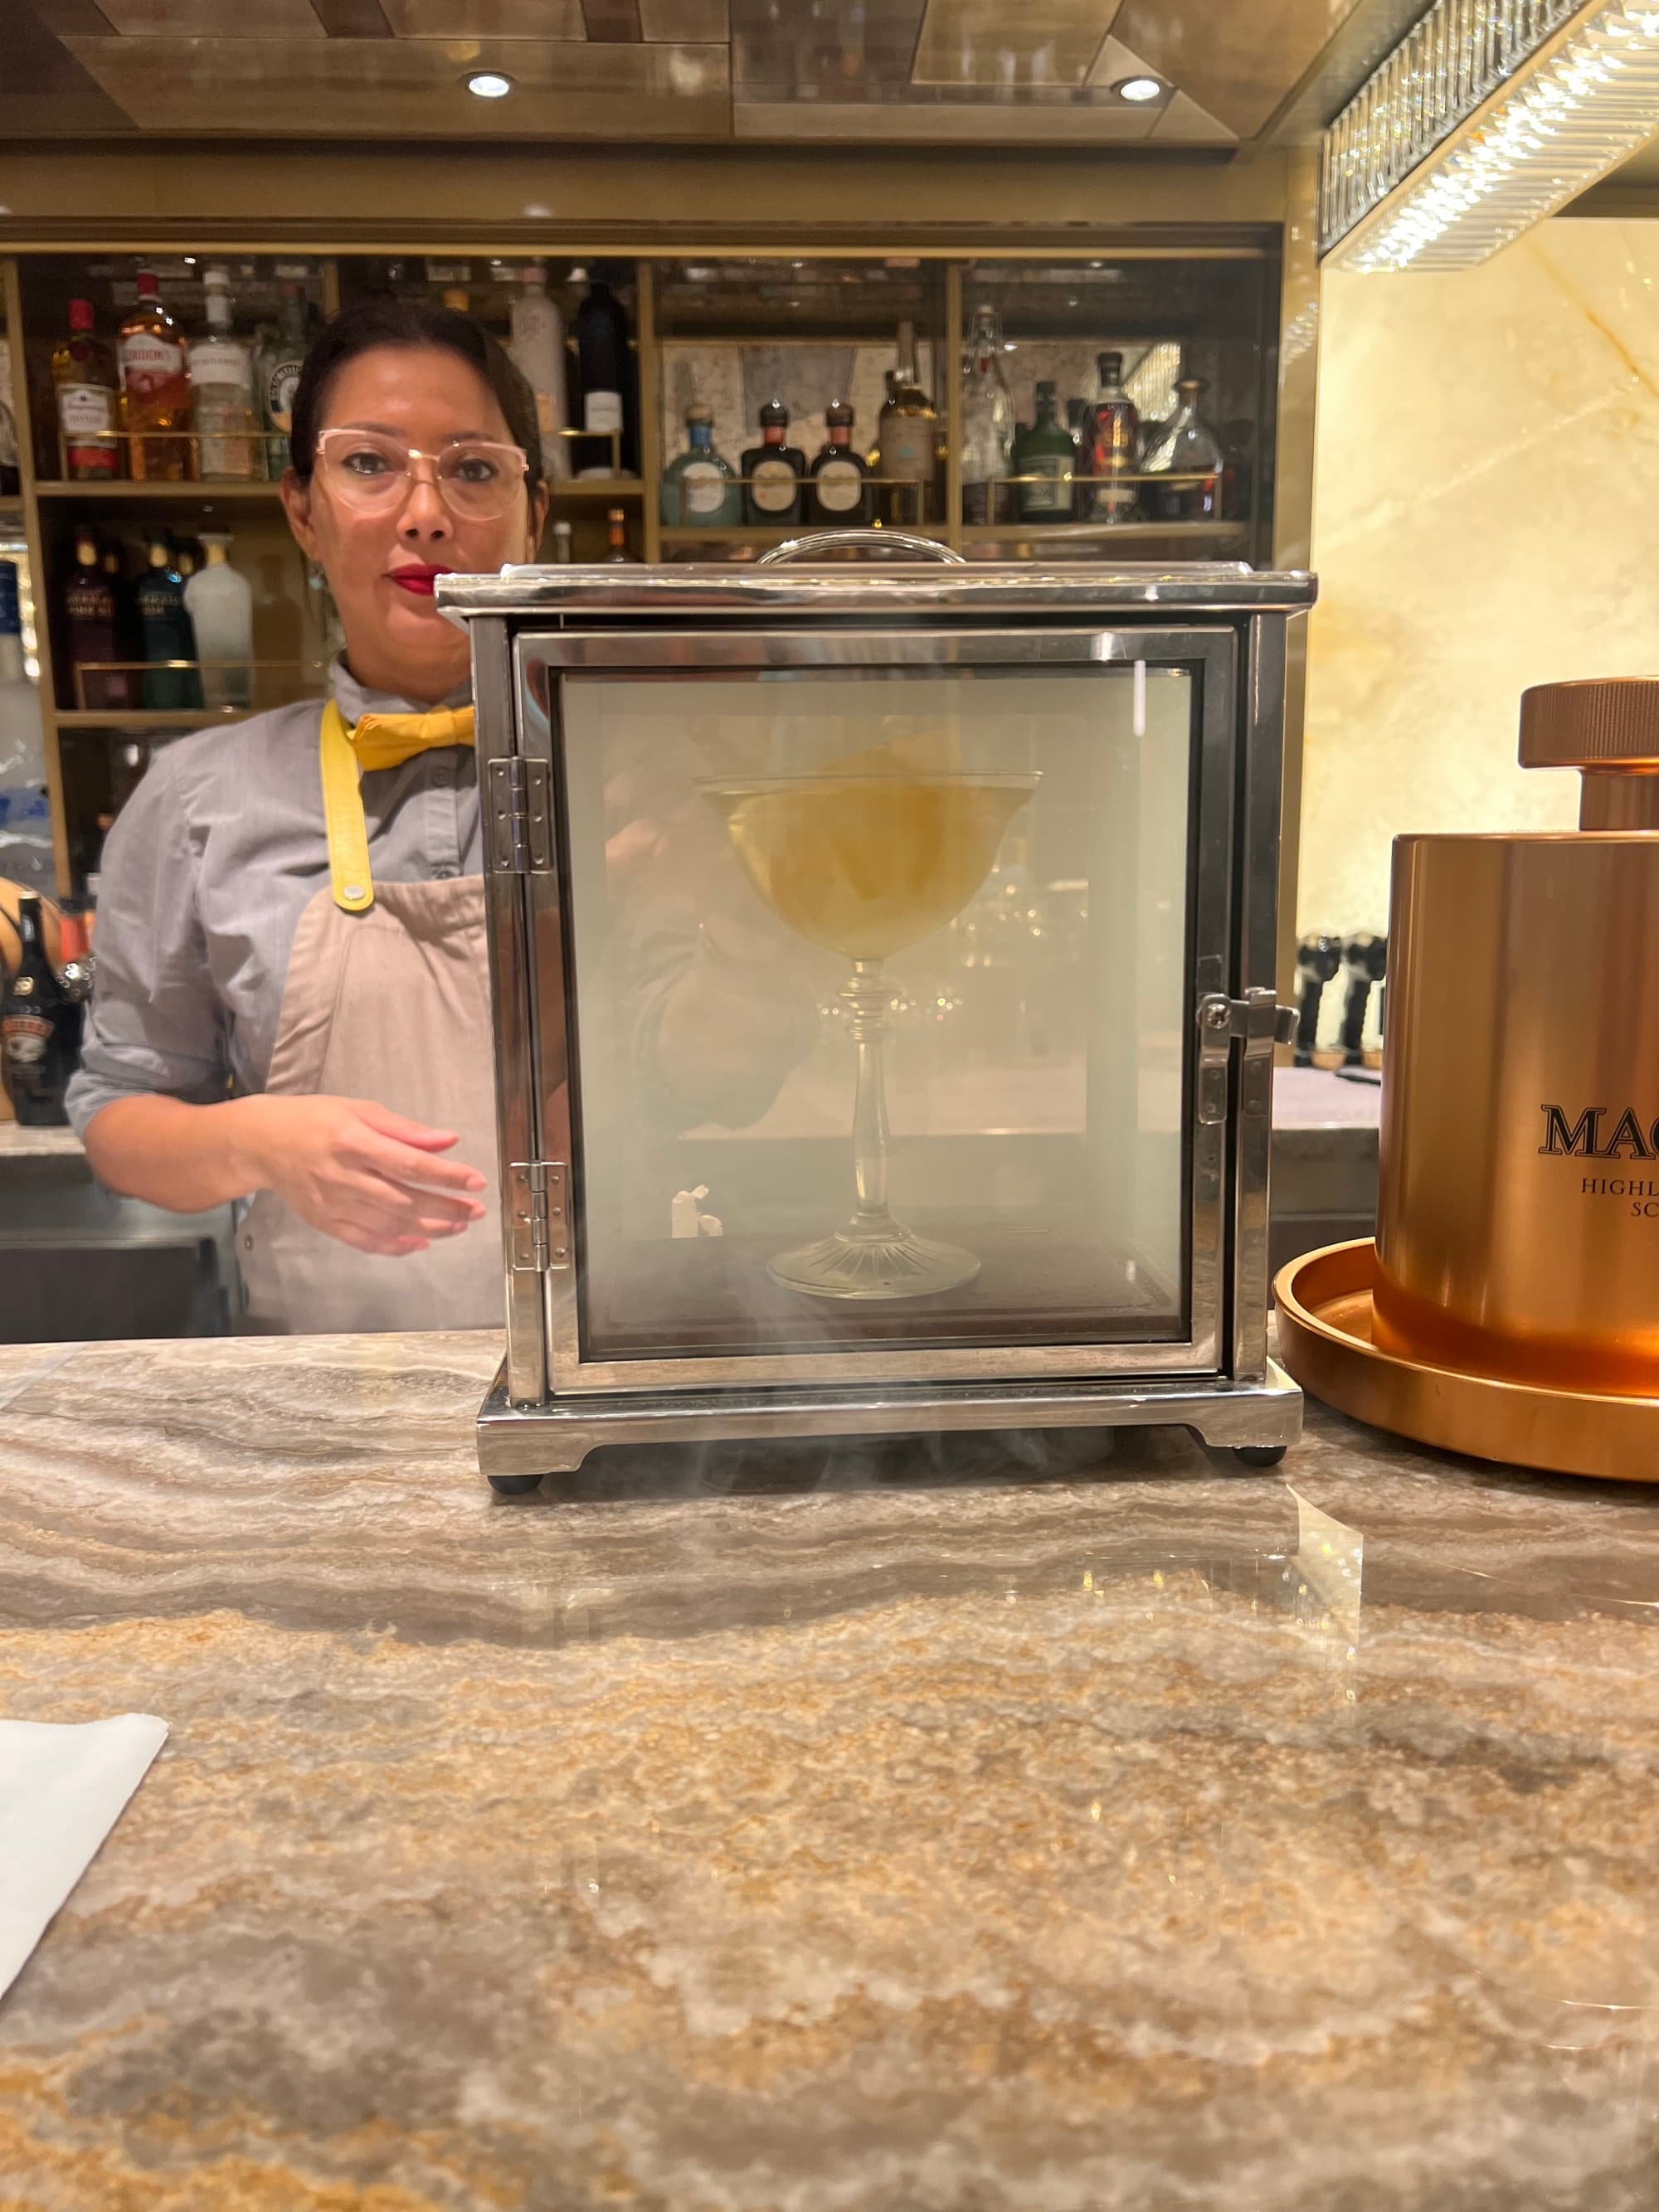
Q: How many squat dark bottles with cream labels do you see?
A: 2